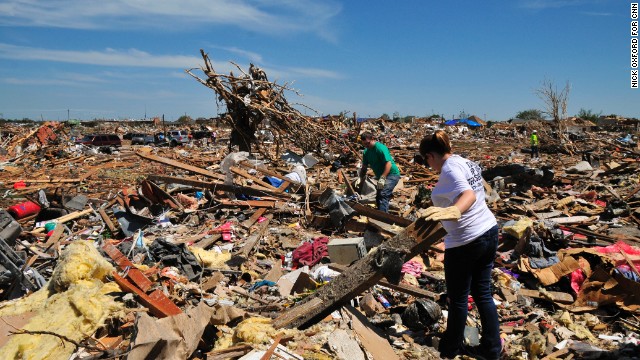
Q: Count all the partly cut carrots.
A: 0